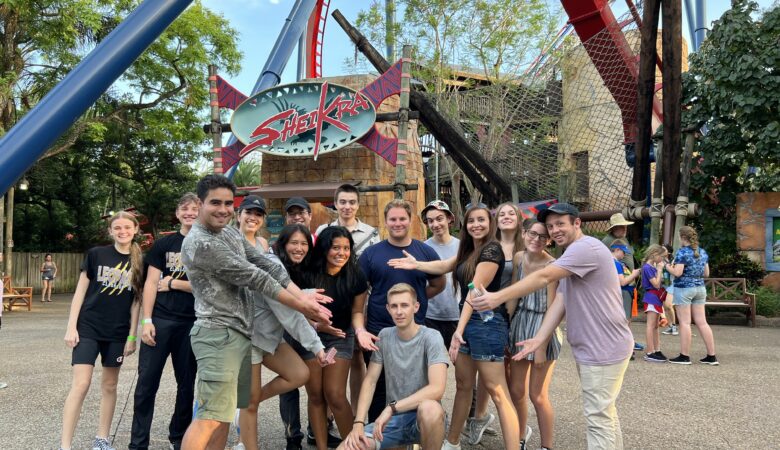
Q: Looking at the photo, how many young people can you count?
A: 15